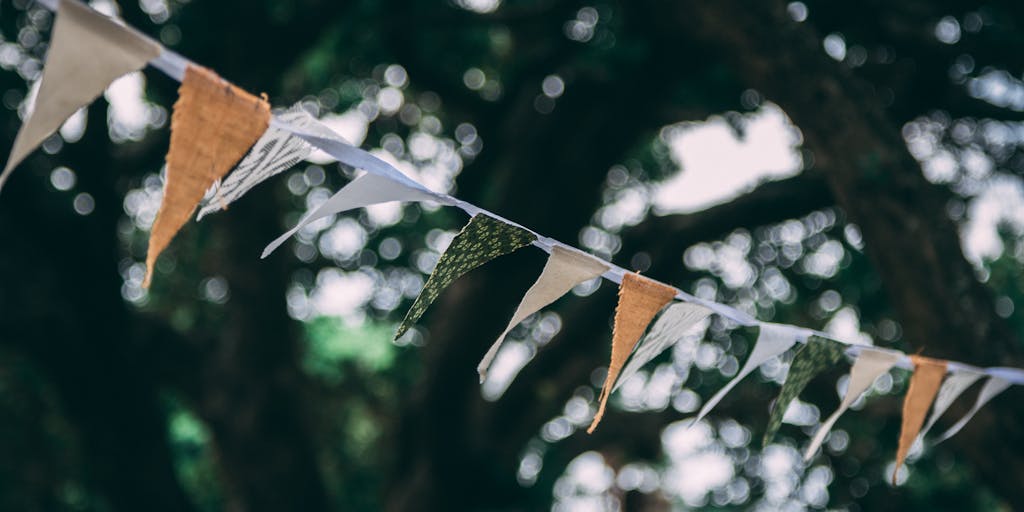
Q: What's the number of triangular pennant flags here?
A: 14